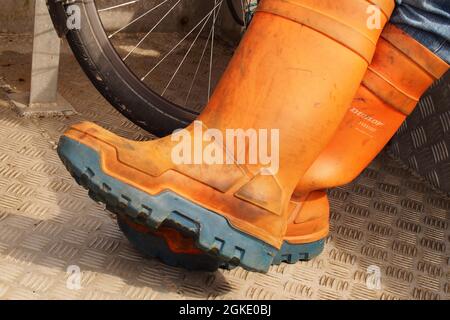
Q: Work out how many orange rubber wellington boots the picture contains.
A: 2